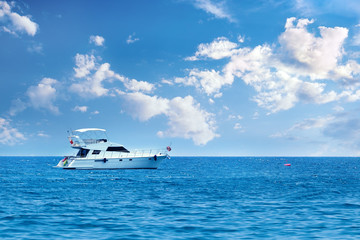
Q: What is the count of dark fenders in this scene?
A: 2